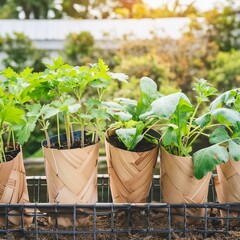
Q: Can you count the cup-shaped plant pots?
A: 5